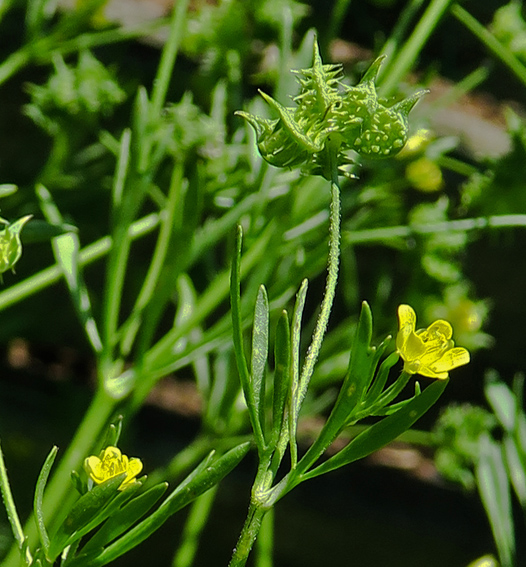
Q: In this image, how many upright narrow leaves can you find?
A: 4